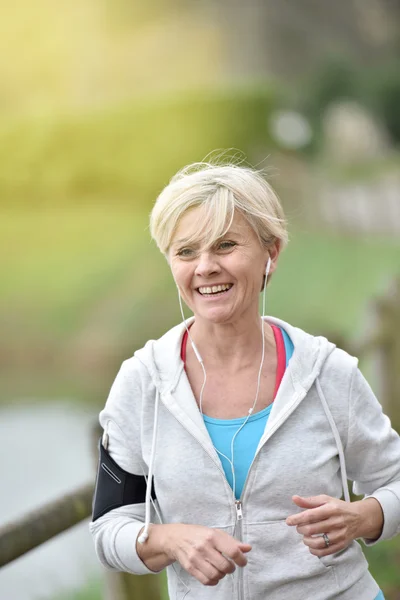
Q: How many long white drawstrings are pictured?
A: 2